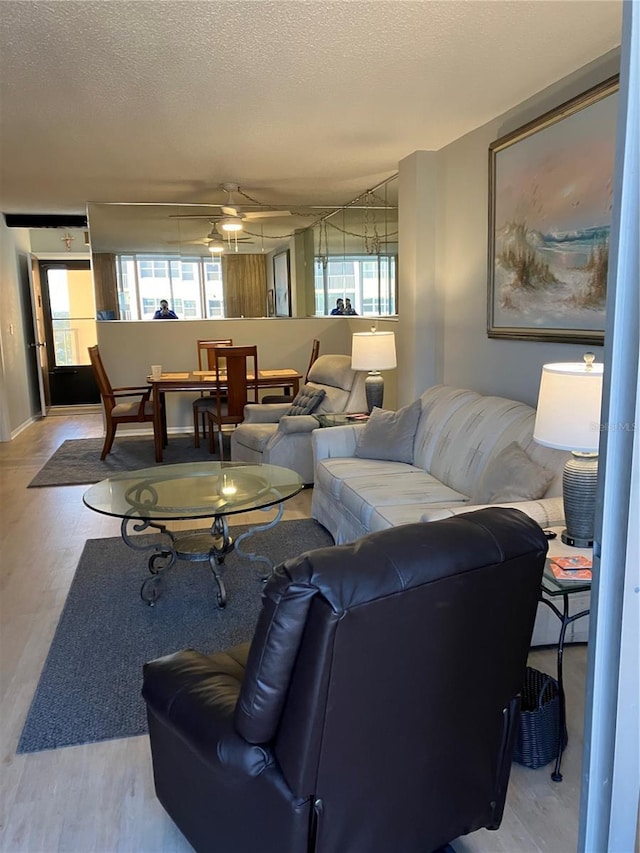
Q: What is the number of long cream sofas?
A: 1